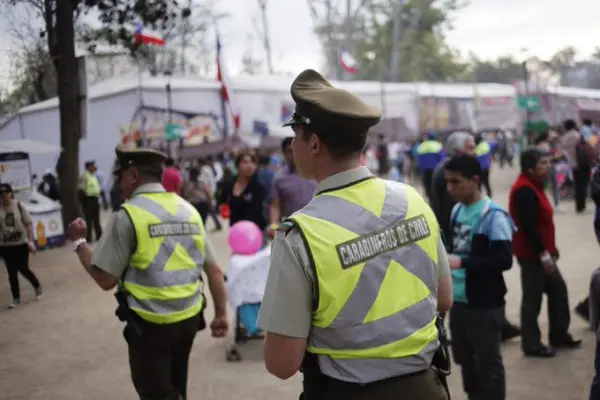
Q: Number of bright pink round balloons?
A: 1